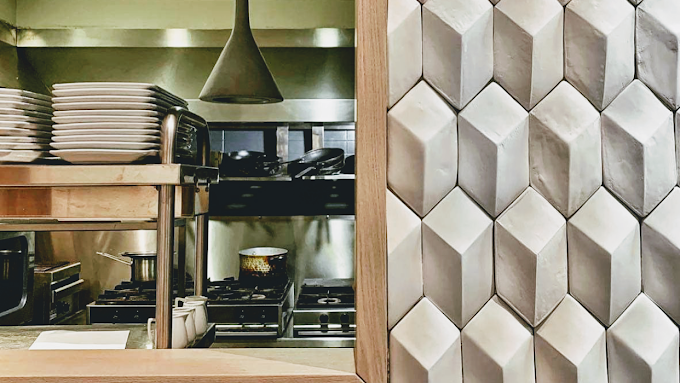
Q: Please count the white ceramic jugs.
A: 4